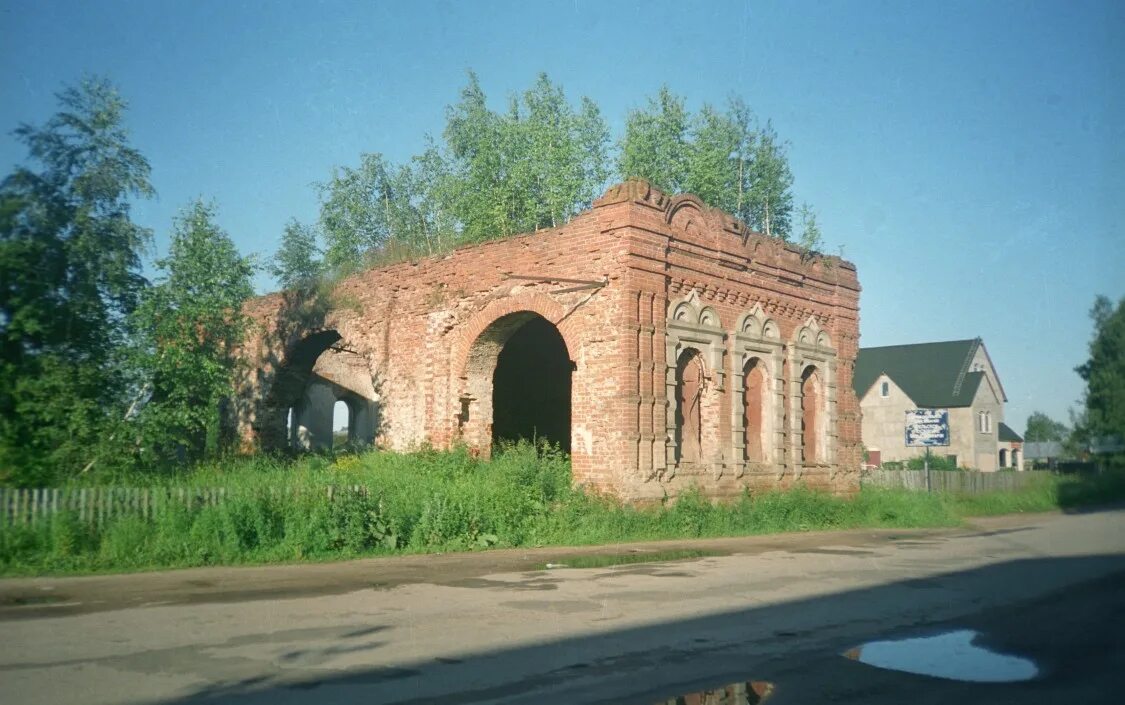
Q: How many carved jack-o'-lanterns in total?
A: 0